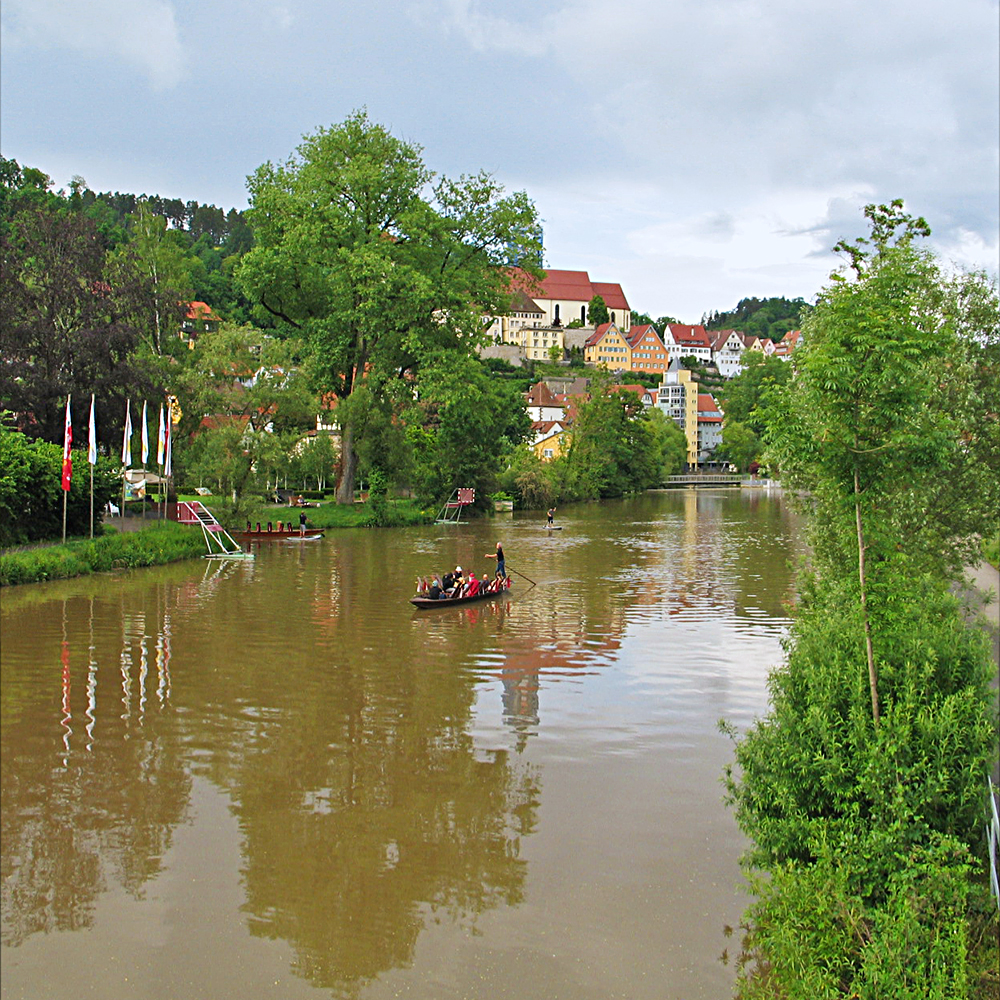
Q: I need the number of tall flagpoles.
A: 6